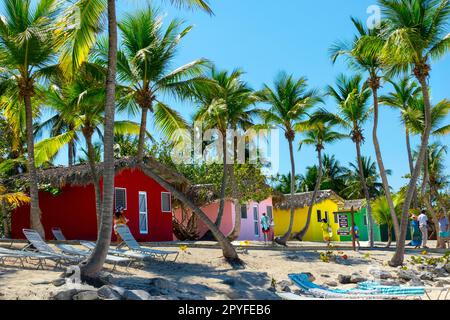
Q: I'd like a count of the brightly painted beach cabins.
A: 4